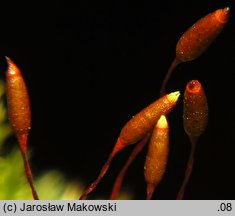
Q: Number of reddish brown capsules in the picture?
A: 5